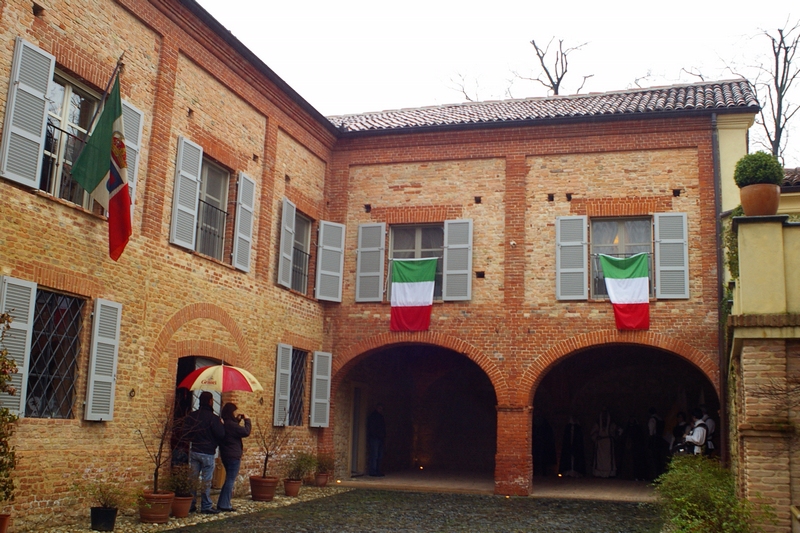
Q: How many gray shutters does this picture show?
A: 14